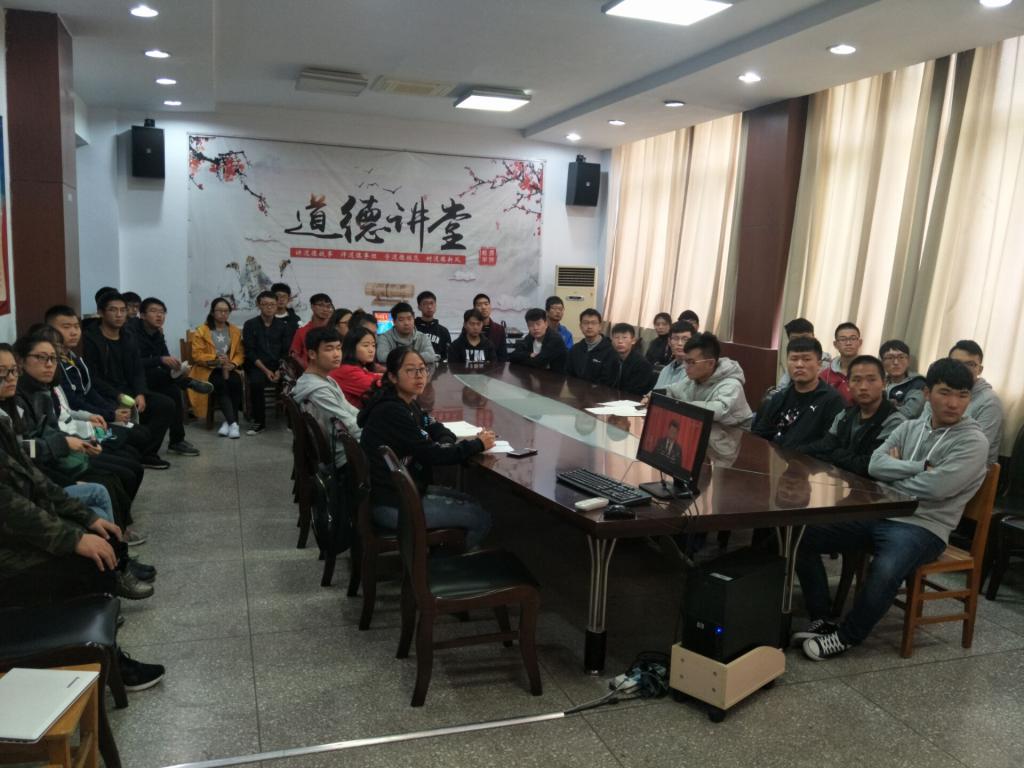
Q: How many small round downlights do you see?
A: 10